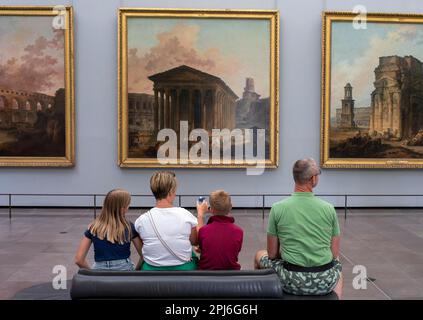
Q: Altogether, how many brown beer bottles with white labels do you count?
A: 0